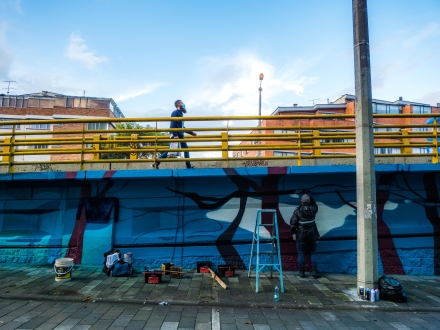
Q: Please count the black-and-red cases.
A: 3